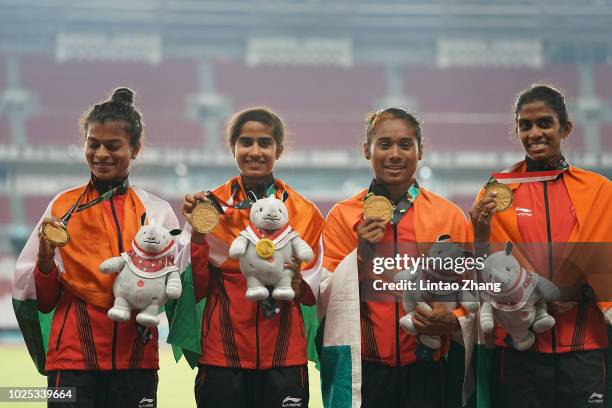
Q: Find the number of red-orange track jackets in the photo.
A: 4